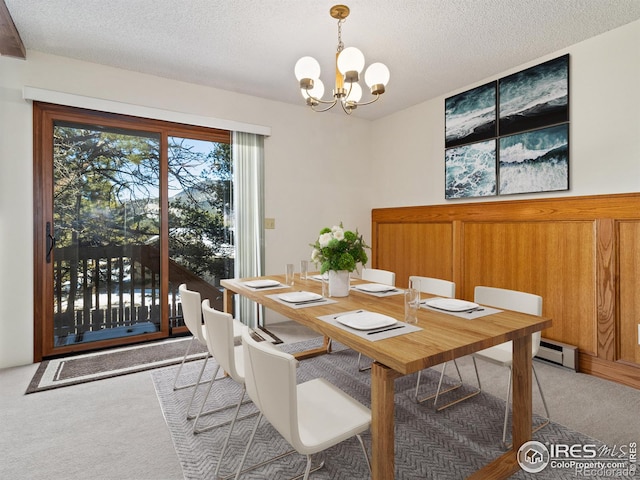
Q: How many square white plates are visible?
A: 6